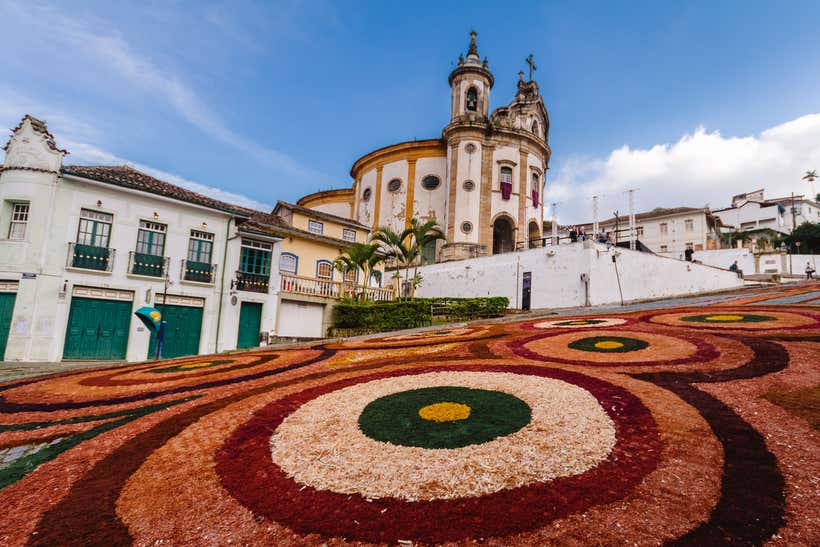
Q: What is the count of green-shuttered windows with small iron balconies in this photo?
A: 4